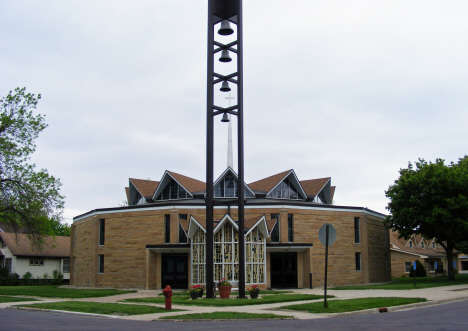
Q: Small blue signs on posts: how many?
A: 3